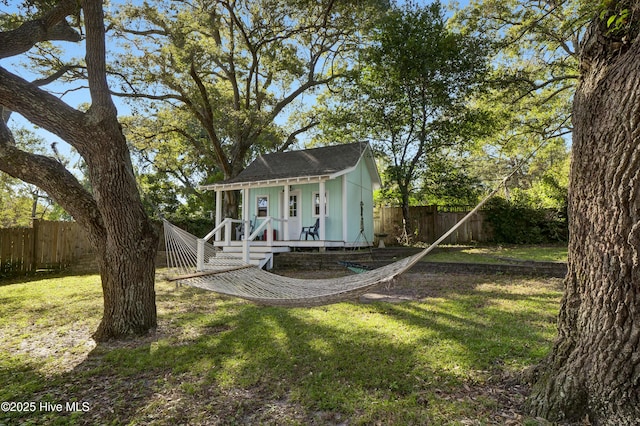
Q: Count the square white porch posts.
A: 4